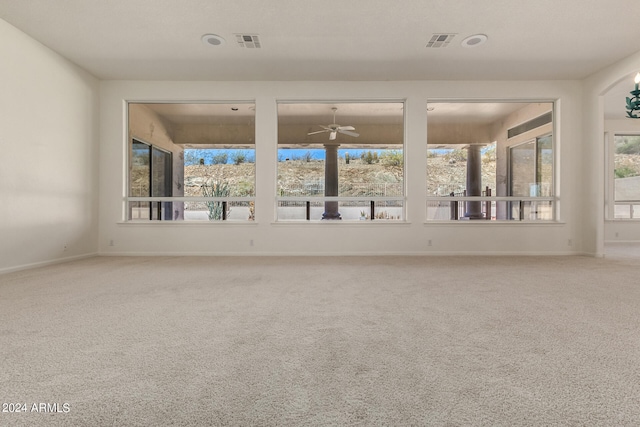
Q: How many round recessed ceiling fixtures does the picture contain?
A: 2